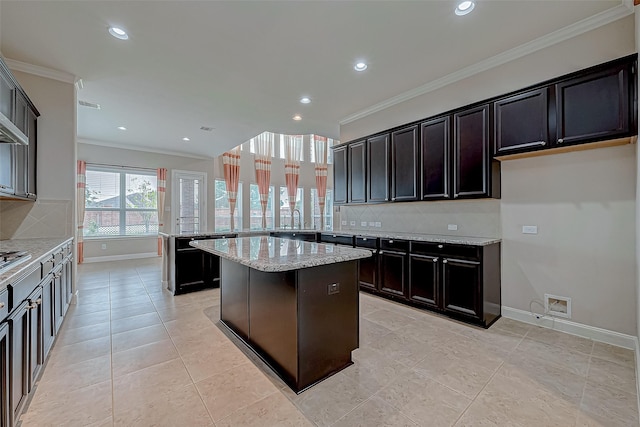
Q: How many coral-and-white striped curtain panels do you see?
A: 6